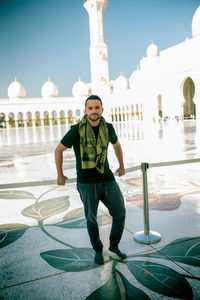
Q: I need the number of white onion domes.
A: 7